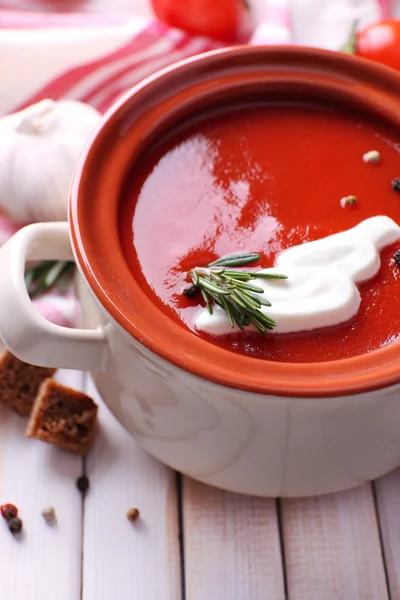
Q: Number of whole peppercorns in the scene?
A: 10